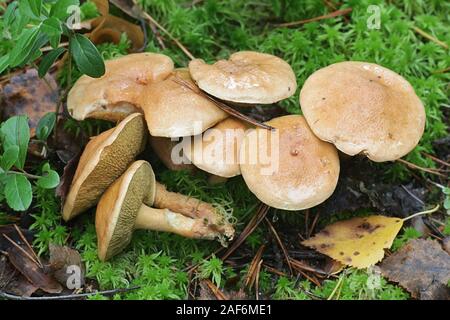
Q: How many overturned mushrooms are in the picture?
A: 2